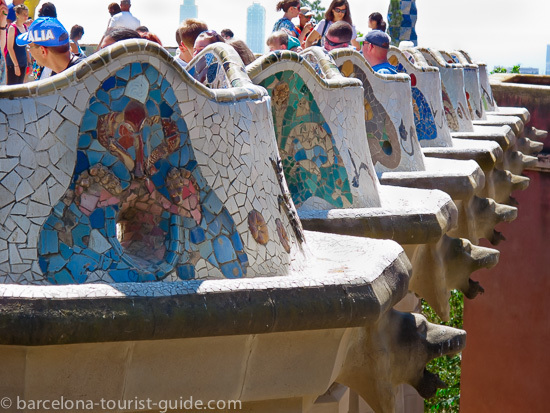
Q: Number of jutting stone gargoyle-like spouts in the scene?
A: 7